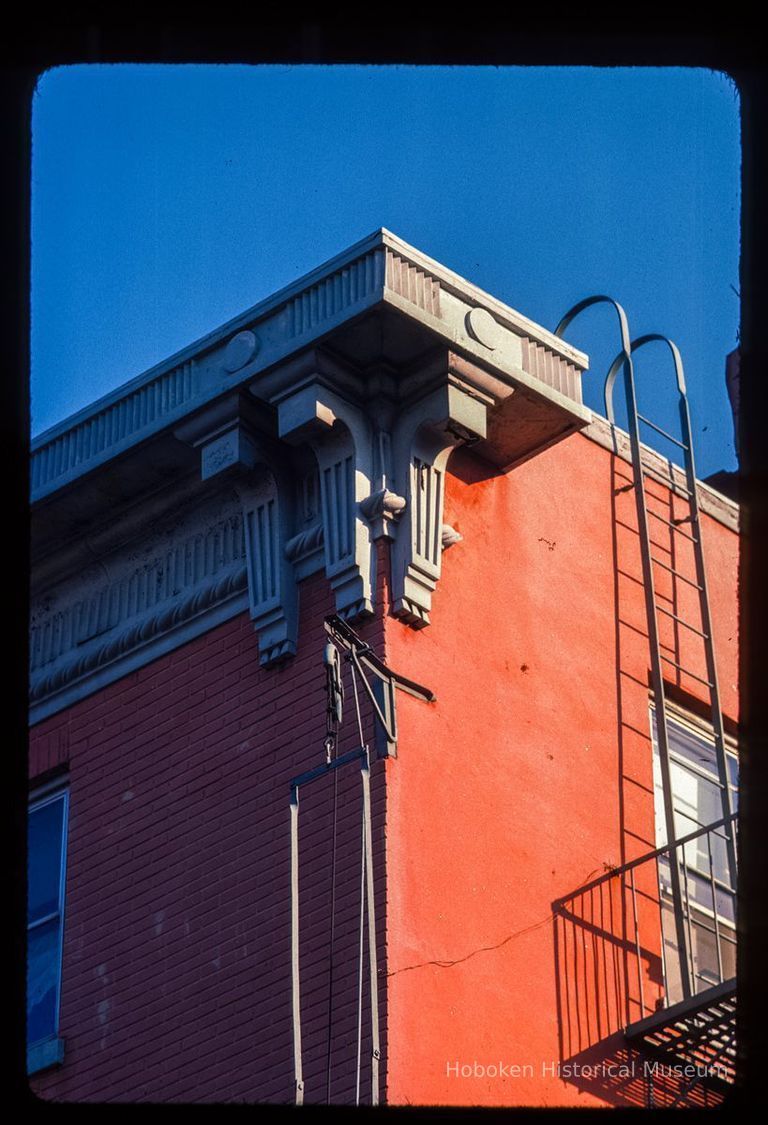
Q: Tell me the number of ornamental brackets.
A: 3